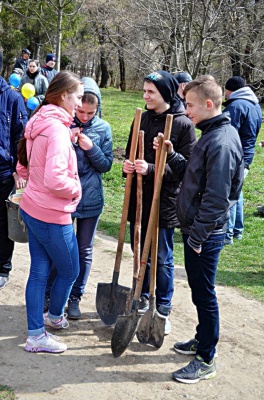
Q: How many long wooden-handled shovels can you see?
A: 4